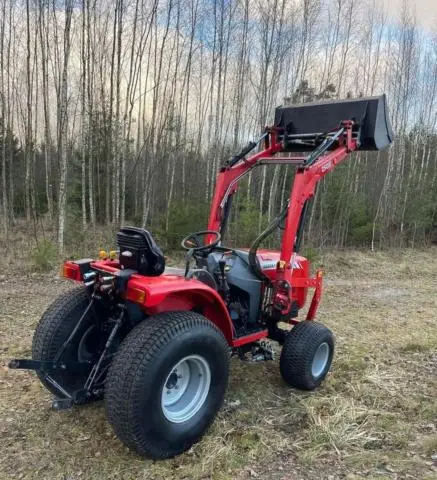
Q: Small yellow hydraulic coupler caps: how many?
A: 2